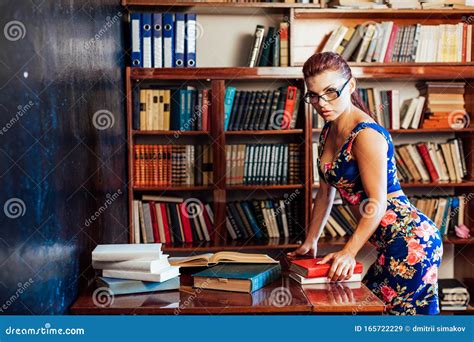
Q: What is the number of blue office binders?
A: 6